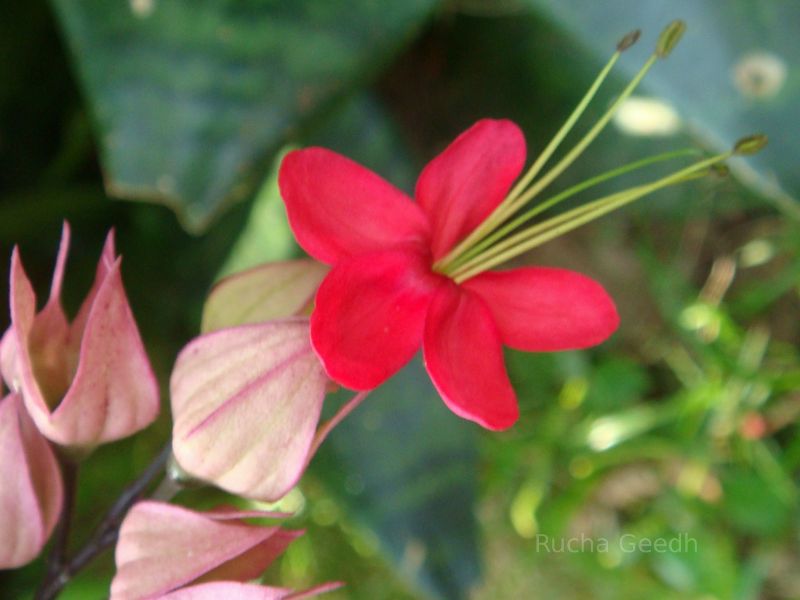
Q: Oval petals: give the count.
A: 5